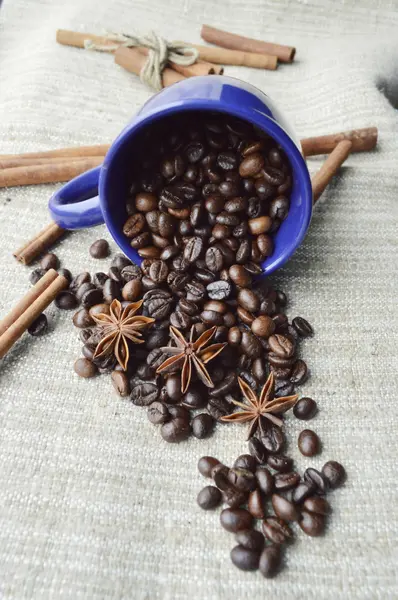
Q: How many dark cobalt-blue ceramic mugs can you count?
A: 1